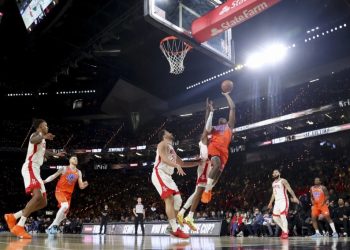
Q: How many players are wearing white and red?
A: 4